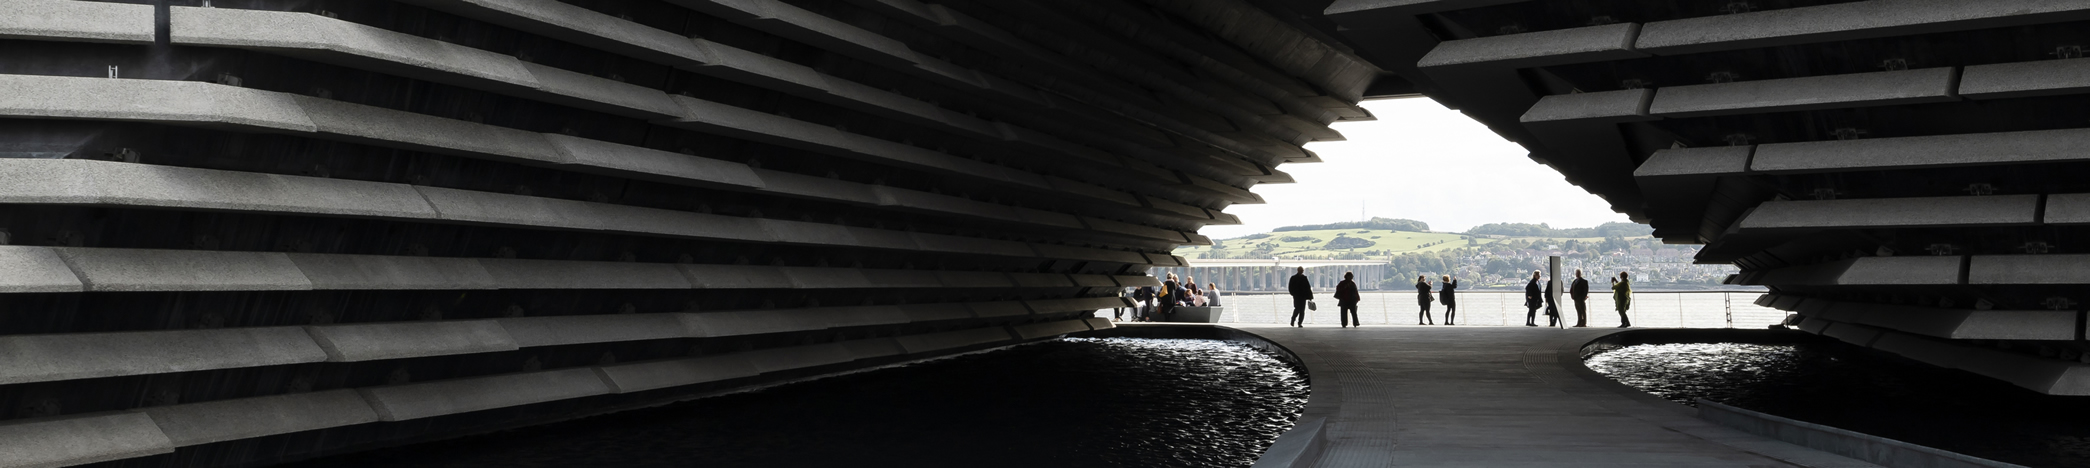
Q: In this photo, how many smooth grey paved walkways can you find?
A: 1